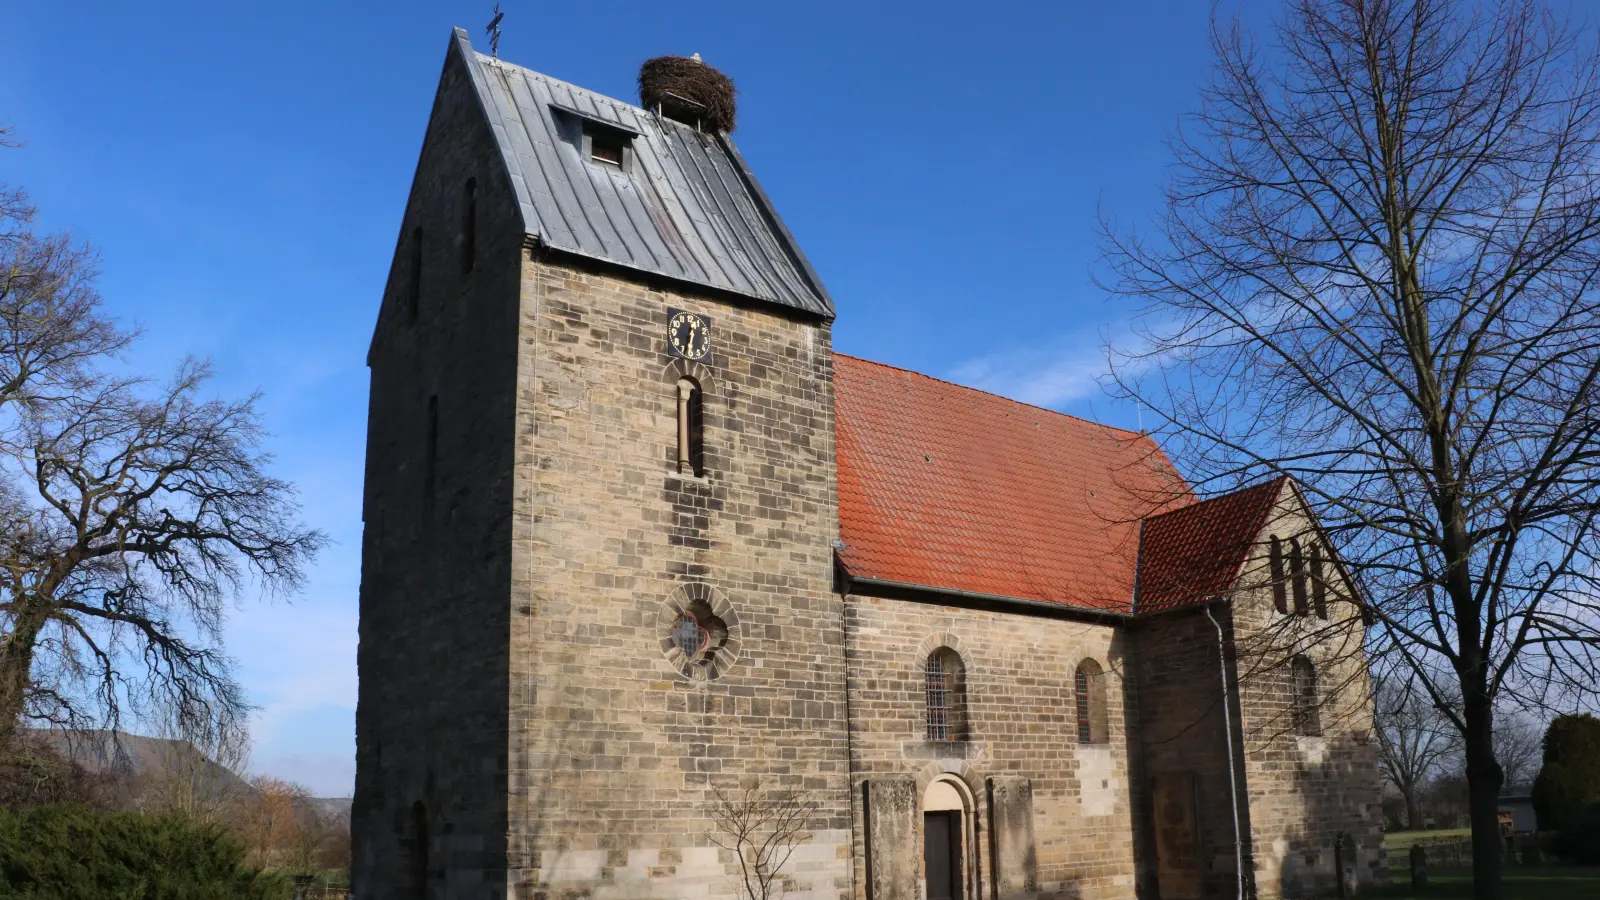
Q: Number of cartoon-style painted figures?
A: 0